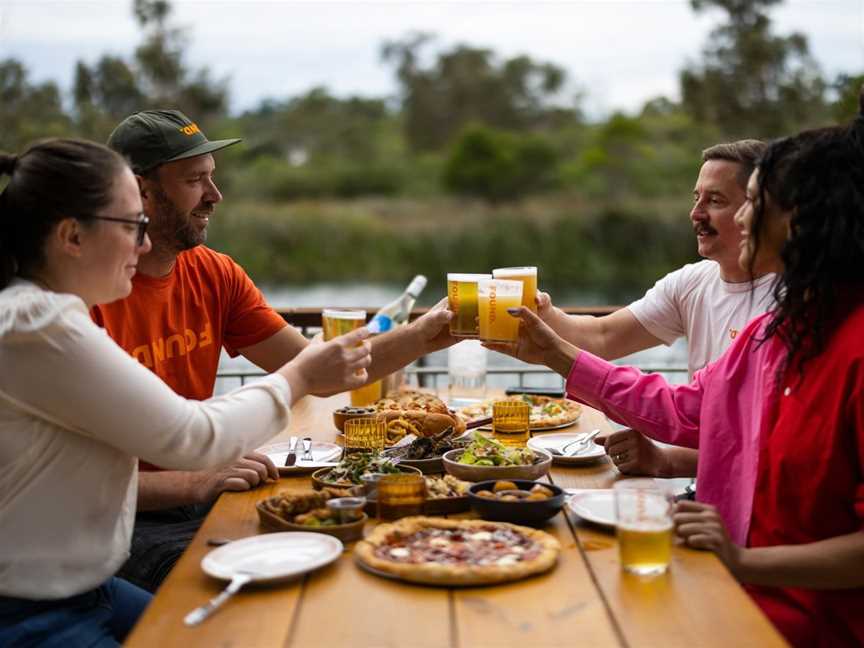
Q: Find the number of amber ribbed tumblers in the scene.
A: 3